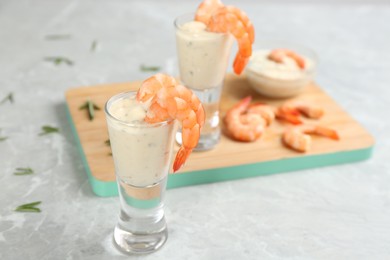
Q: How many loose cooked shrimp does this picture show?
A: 4